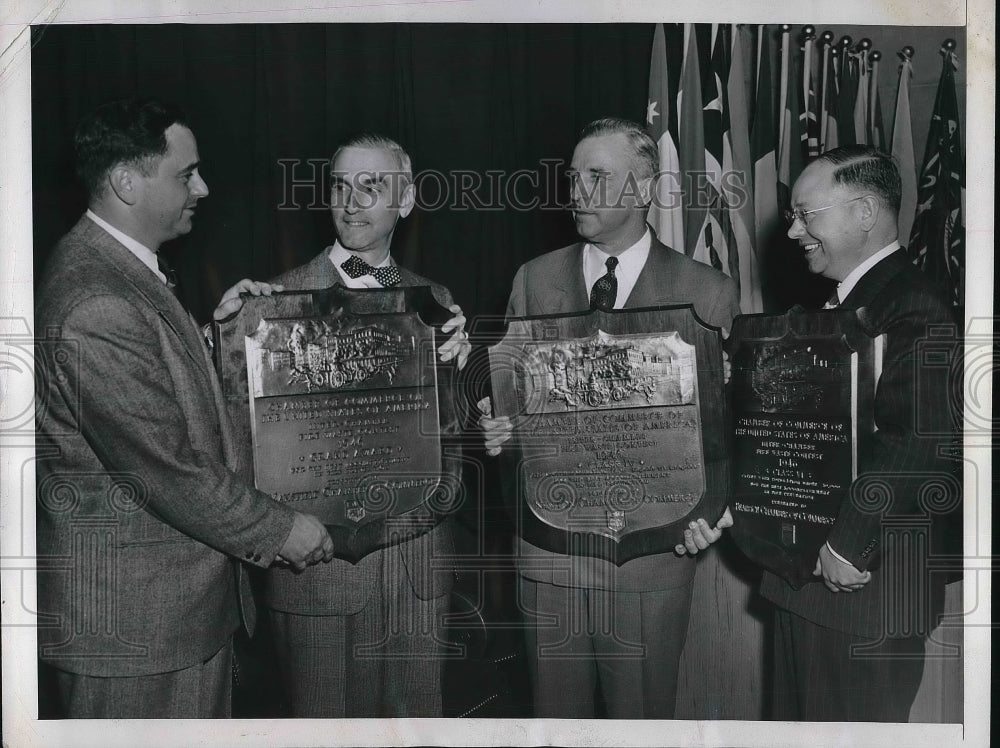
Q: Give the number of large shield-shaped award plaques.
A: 3